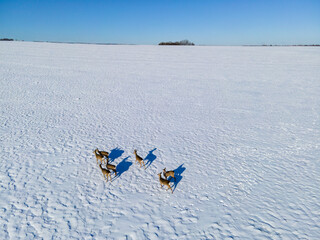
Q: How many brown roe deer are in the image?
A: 7